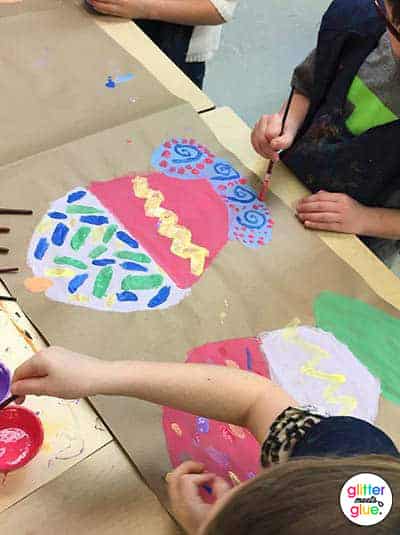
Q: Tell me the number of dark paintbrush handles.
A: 7